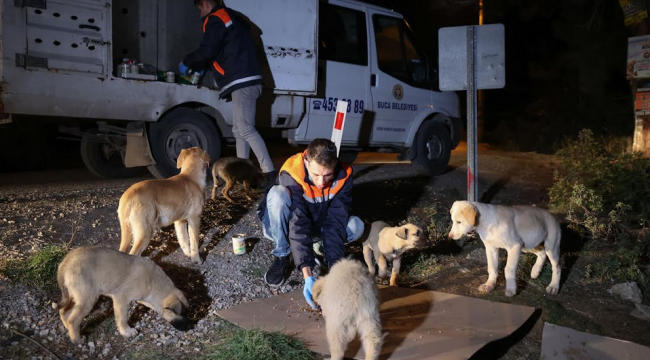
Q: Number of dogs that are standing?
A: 6